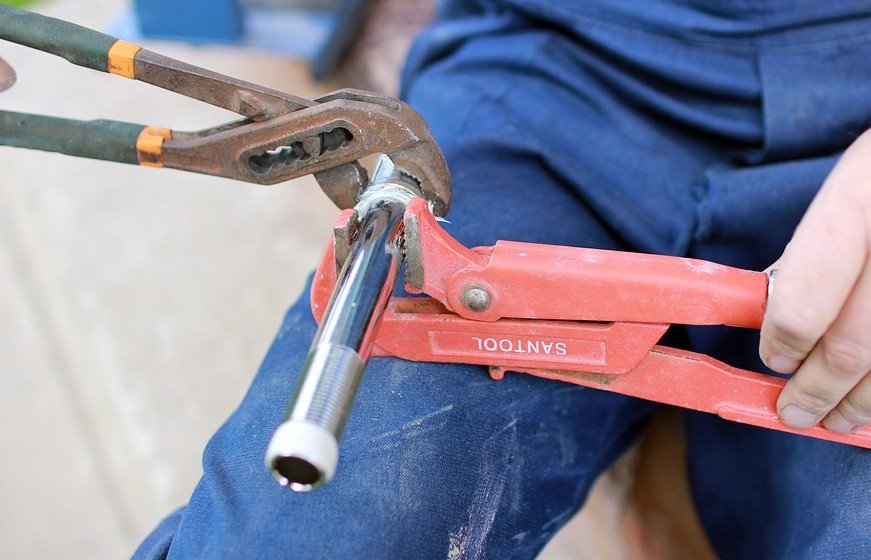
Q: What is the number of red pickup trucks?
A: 0